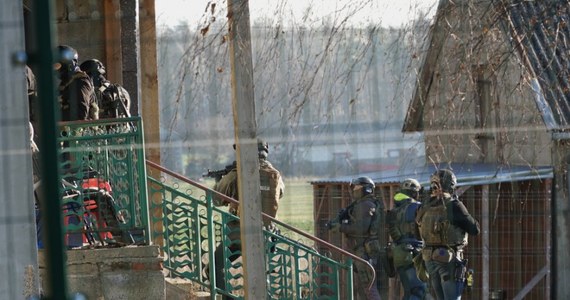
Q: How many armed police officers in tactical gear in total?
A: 6